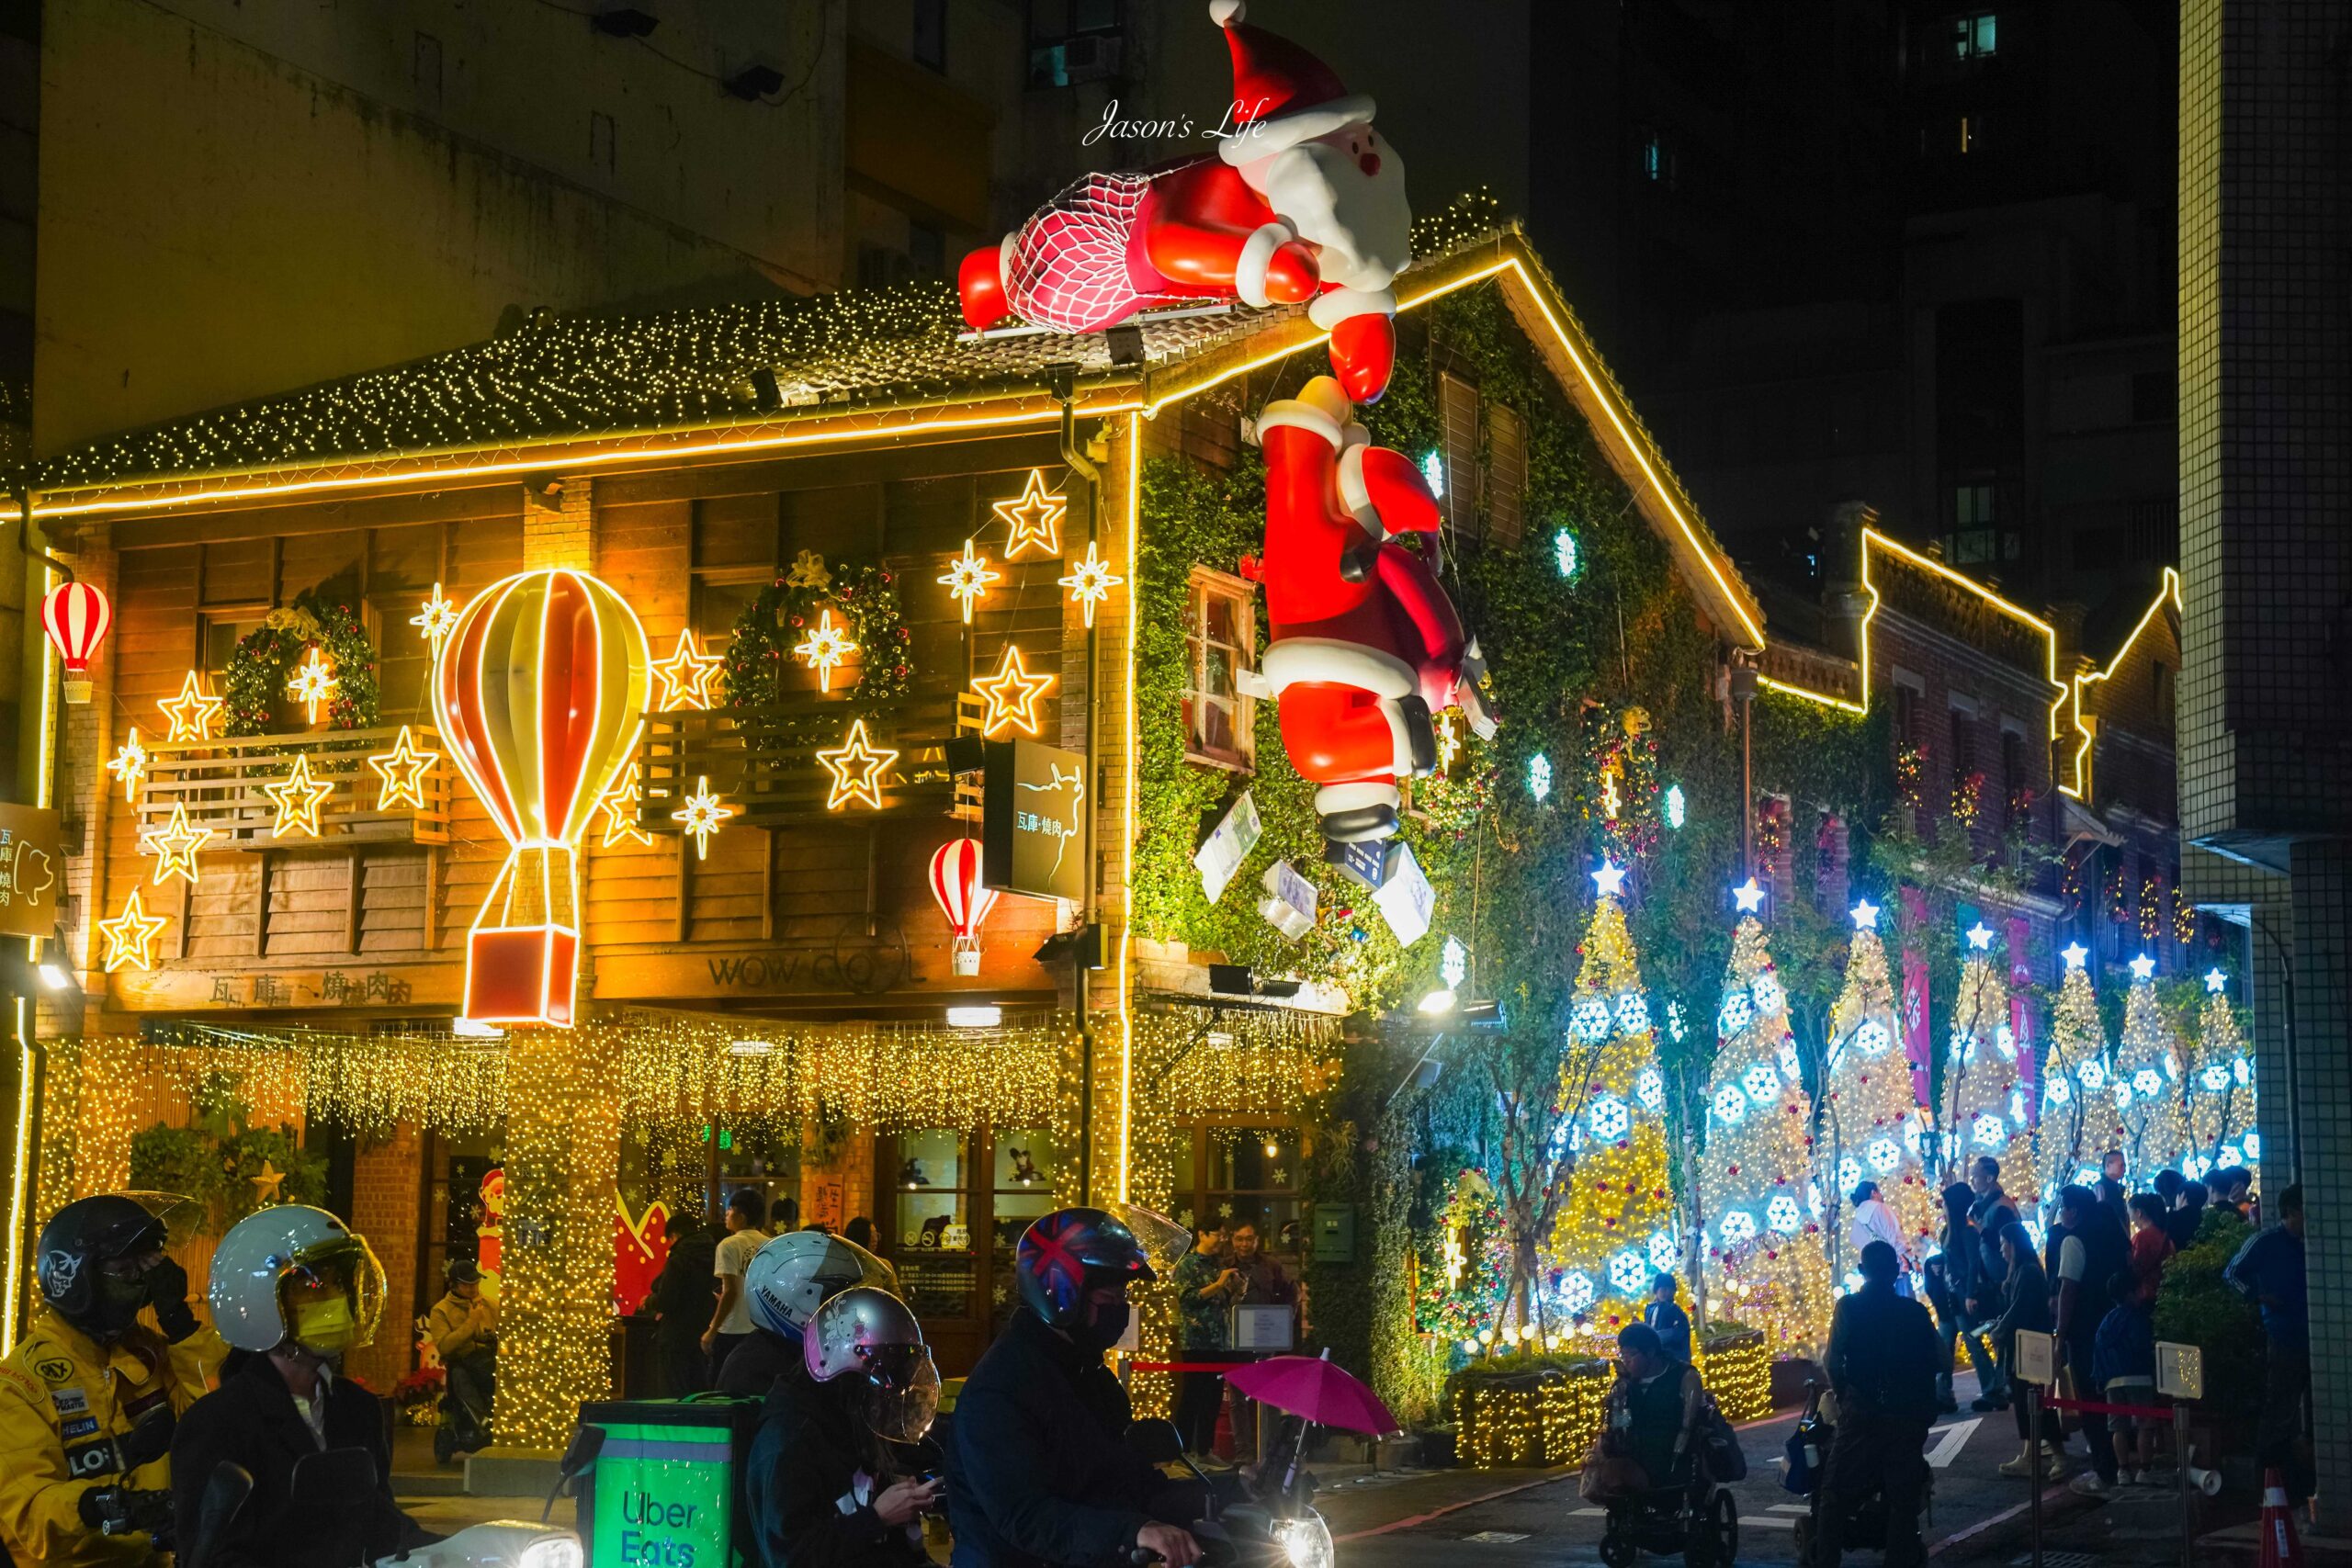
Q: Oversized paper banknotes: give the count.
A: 3